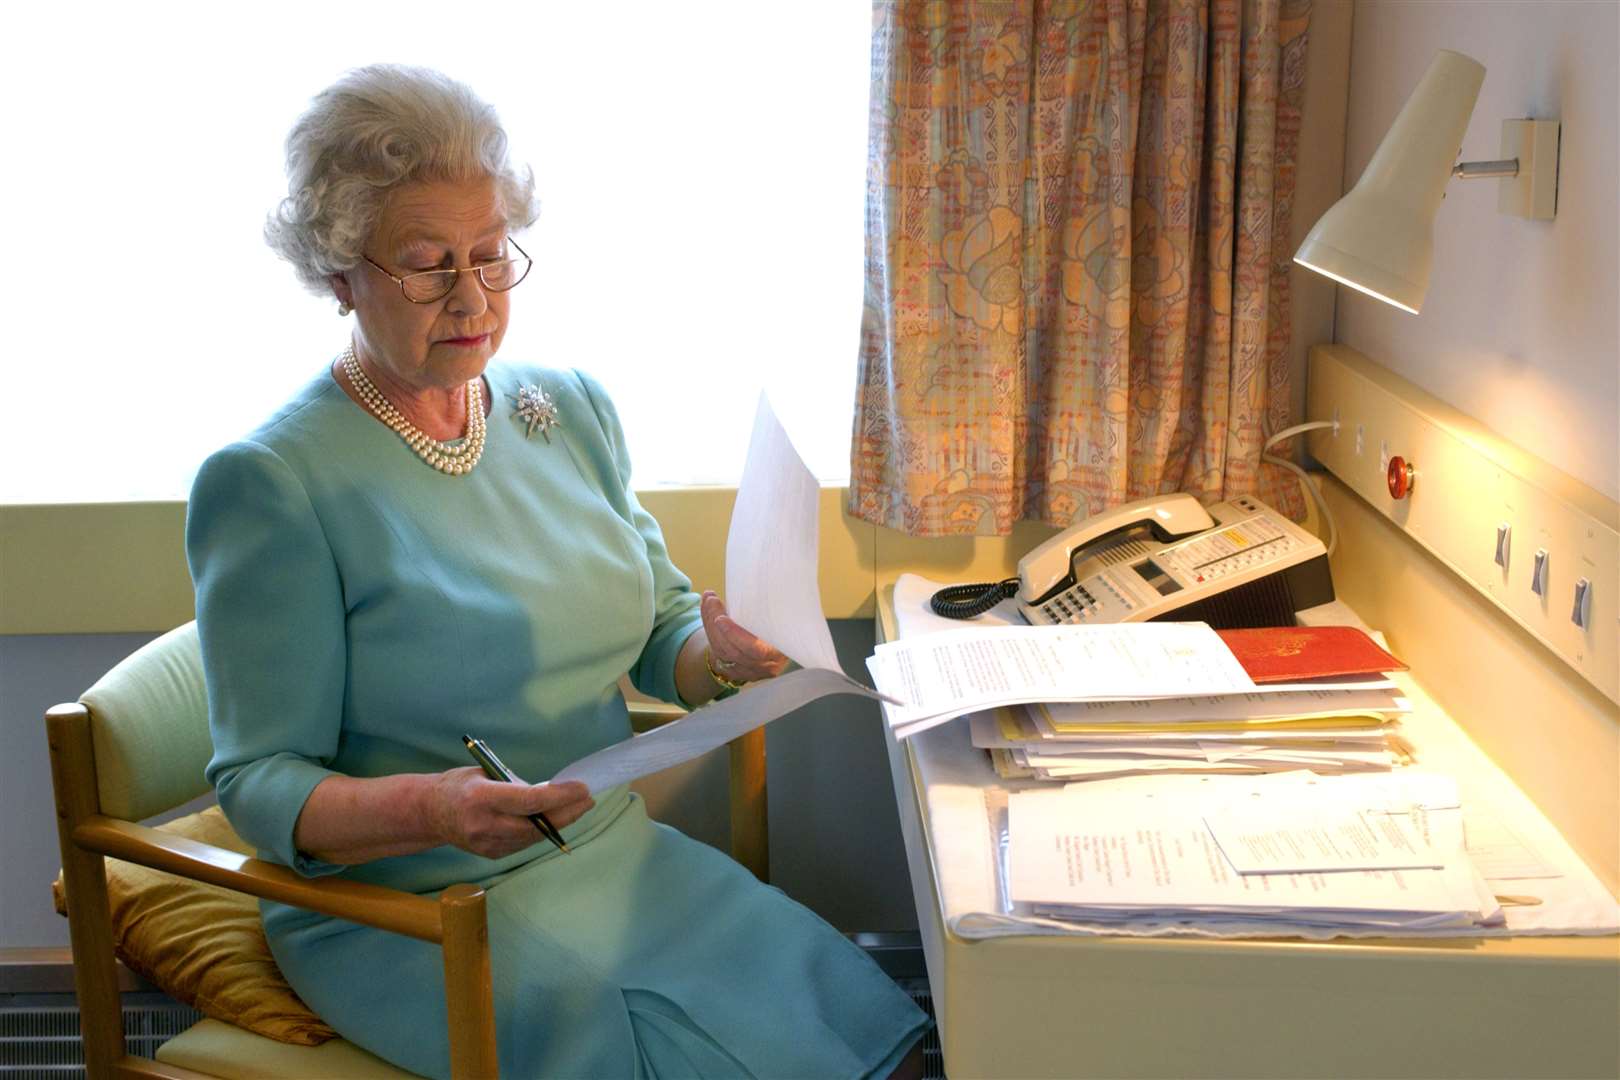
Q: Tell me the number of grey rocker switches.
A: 3